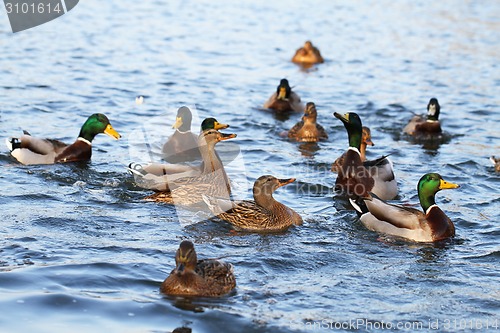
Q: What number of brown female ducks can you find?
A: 6